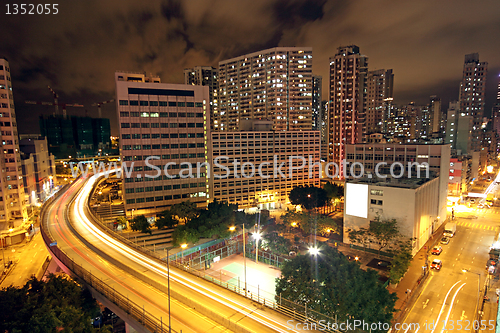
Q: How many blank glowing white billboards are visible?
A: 1